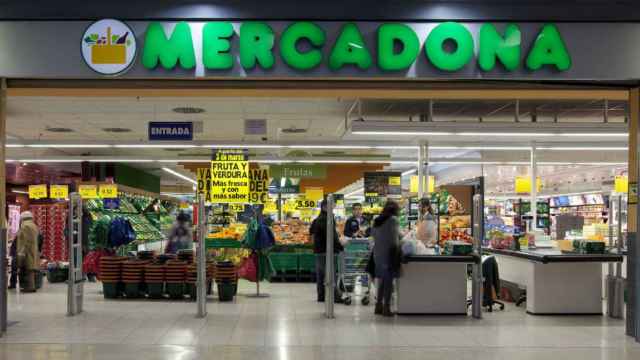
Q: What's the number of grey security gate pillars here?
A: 5